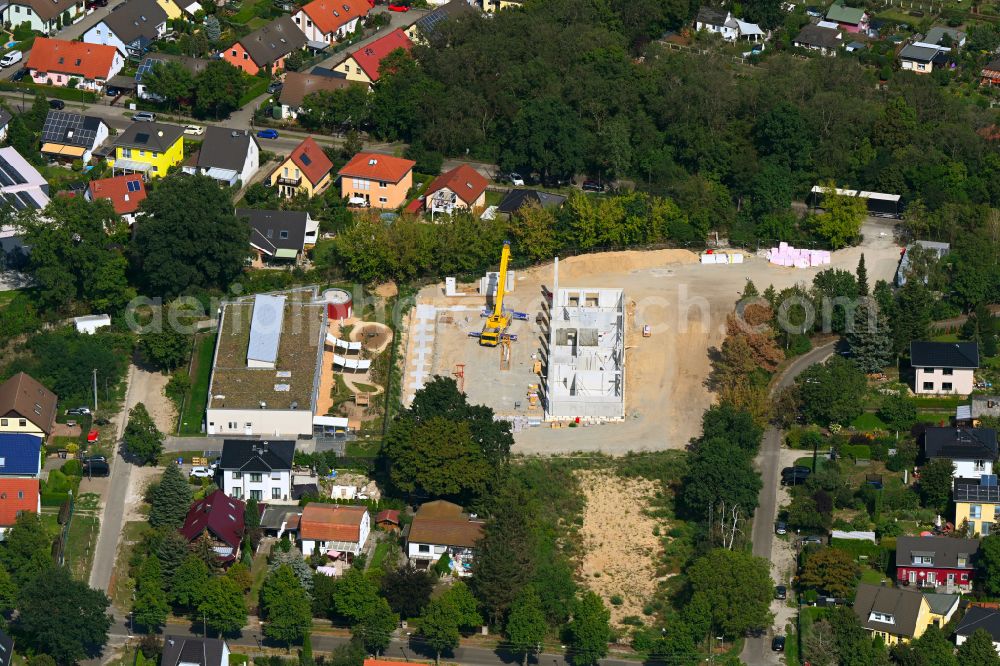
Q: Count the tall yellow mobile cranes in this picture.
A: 1